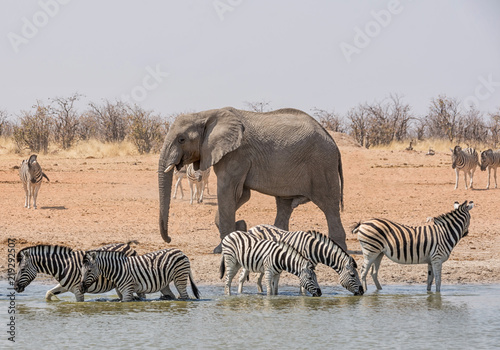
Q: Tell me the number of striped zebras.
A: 10